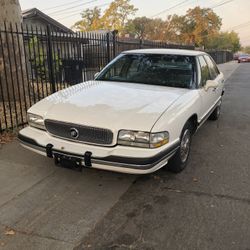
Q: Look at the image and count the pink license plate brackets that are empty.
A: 0